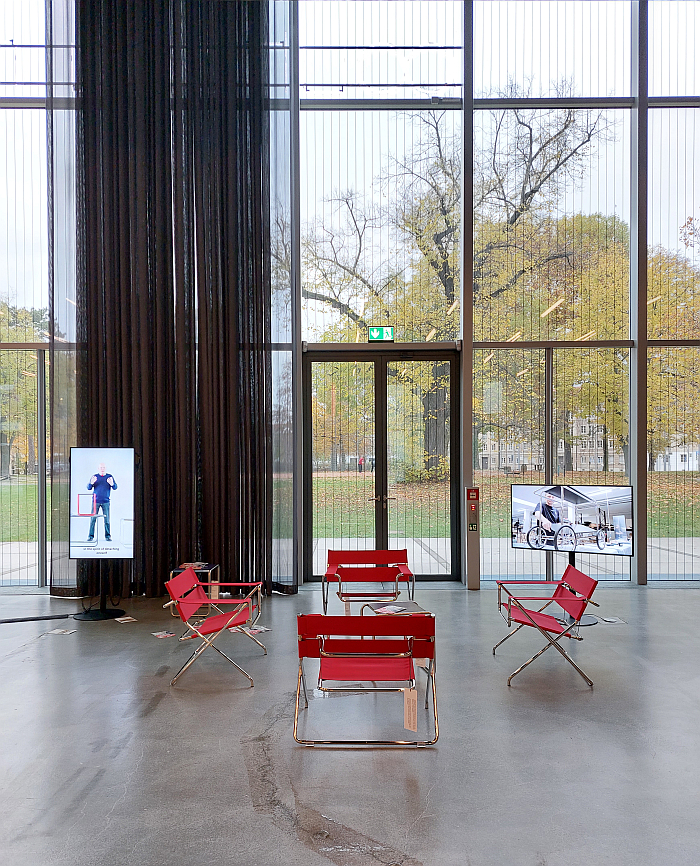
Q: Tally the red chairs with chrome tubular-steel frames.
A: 4